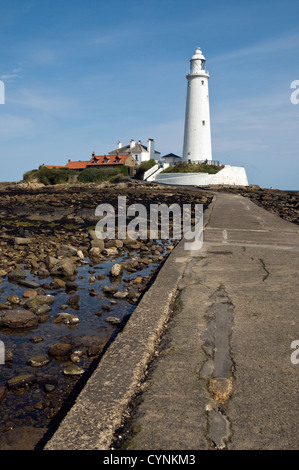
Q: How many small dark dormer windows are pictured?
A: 3